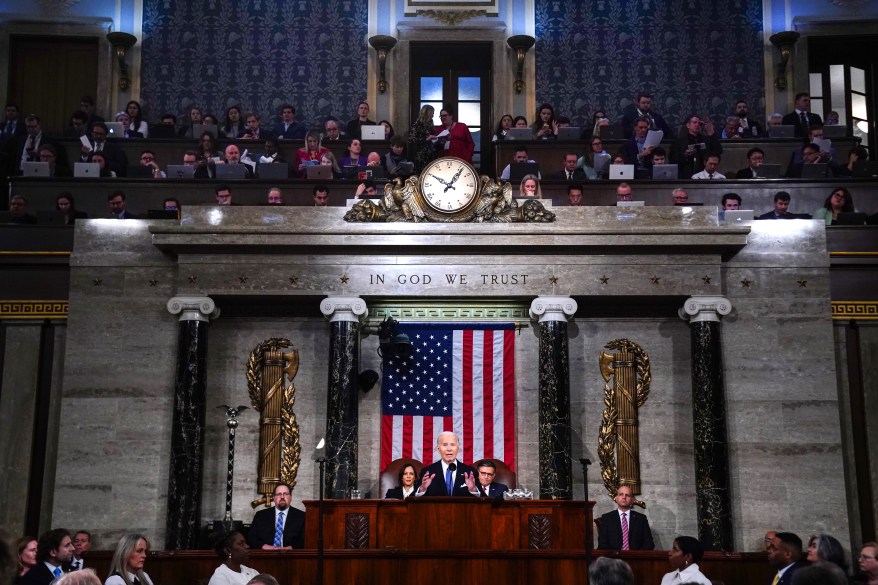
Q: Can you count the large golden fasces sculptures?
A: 2